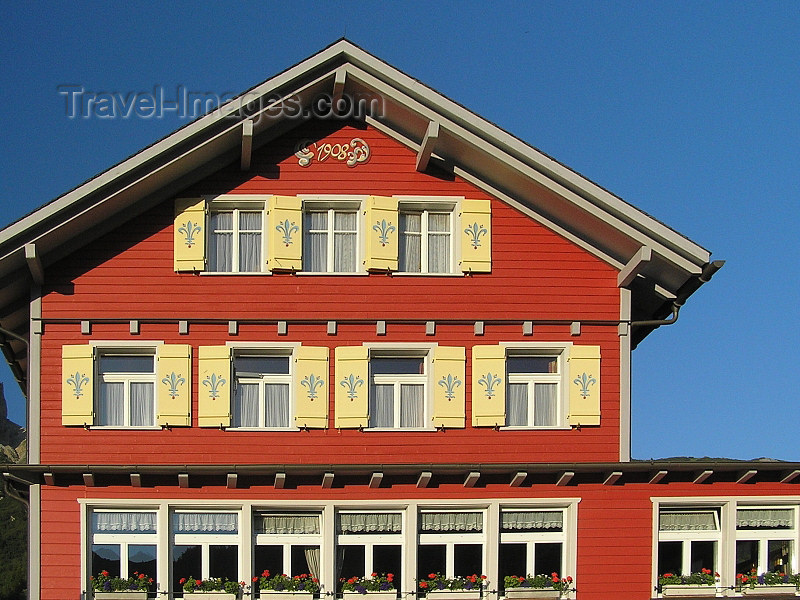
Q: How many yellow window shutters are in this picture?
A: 12